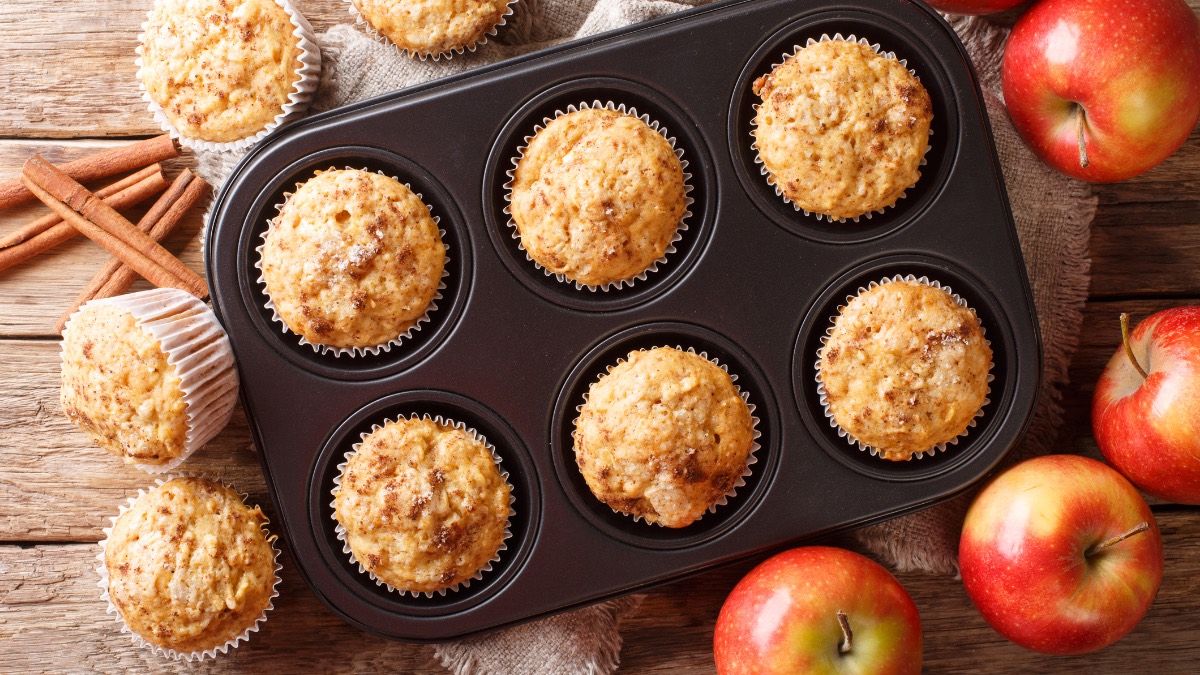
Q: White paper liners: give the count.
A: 10